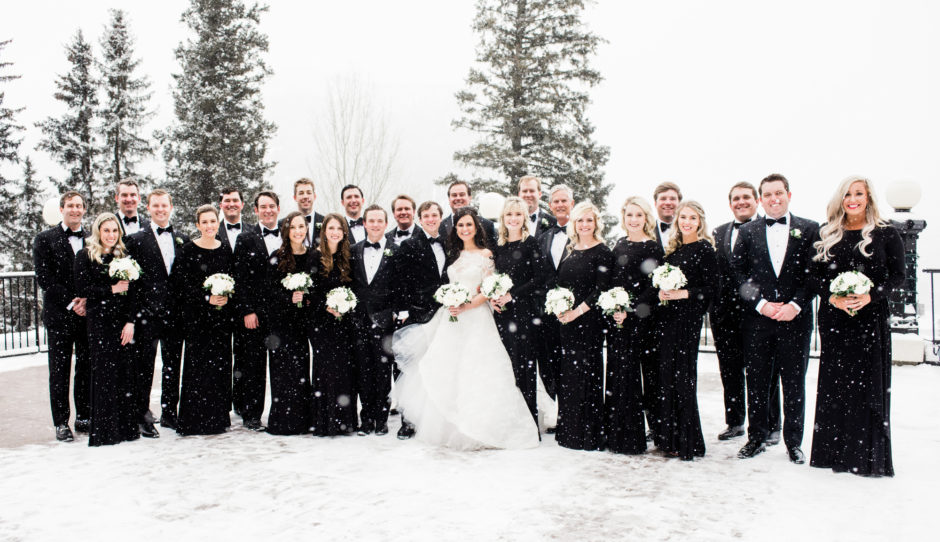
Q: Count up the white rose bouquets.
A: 10